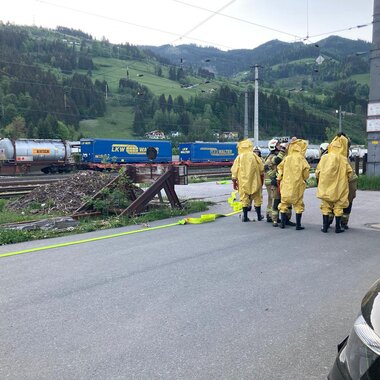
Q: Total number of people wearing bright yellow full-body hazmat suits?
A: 3